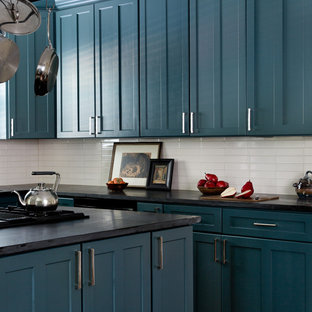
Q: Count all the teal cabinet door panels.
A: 11